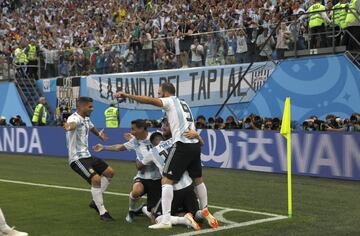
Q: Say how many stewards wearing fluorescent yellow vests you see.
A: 7